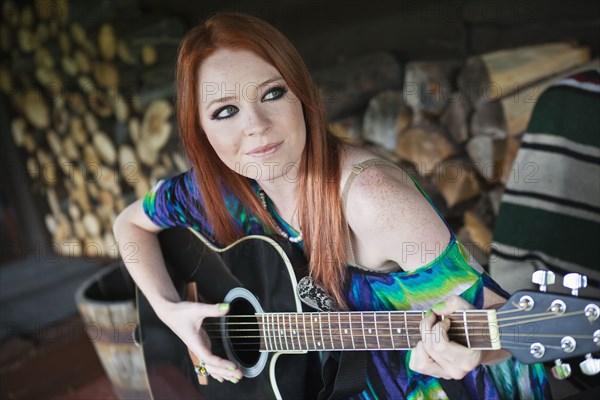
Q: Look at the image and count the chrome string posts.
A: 6